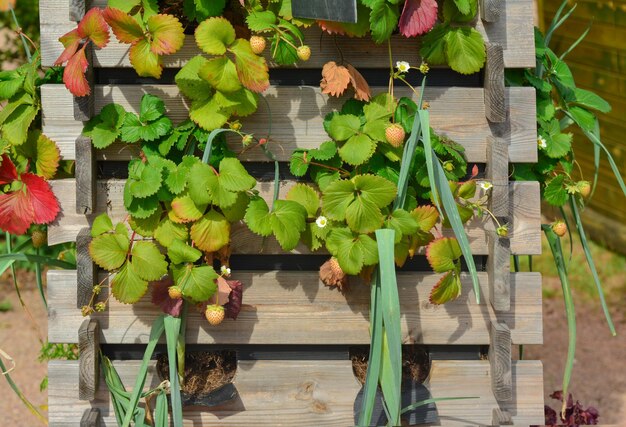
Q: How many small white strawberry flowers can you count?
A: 5